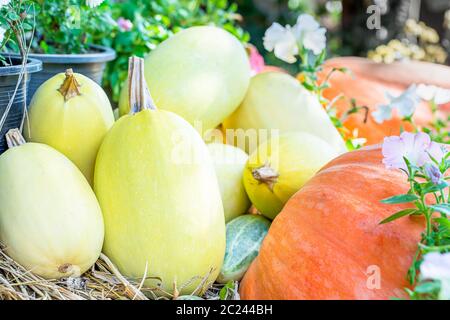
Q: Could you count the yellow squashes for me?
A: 7